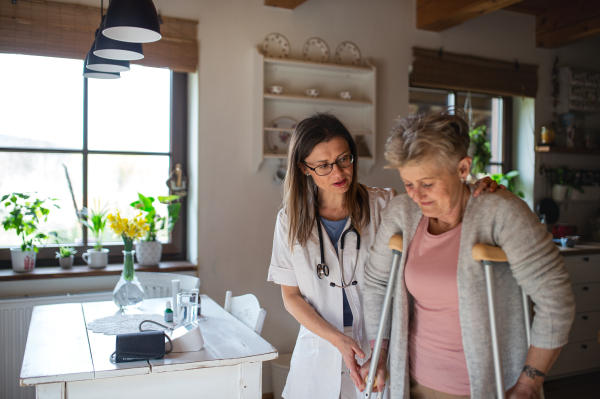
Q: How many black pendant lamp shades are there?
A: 4